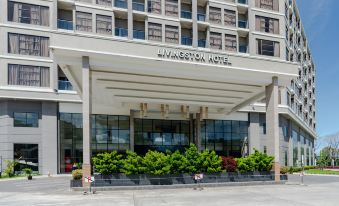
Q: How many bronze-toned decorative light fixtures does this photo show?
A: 4